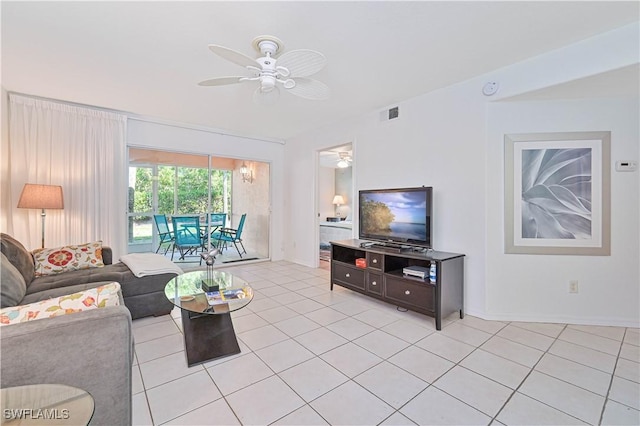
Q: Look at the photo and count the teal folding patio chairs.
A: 4